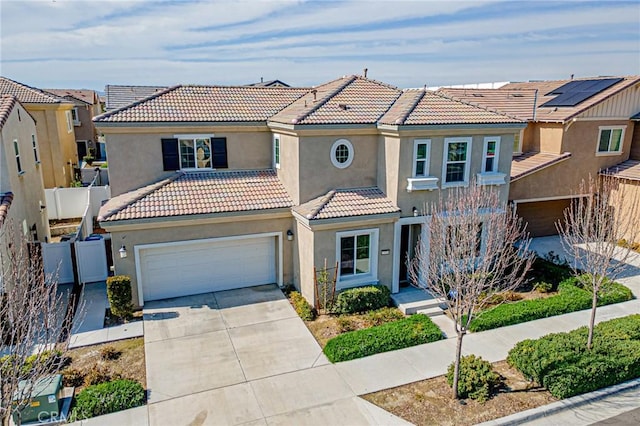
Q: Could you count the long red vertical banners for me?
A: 0